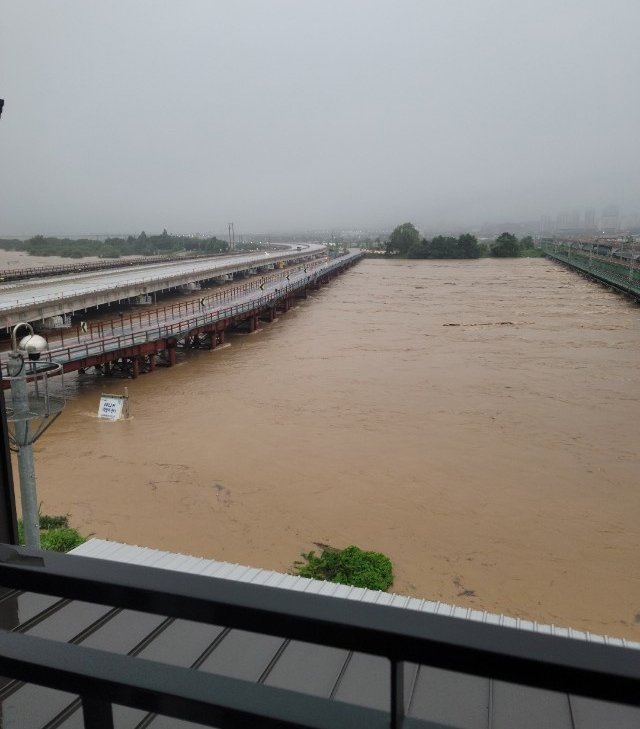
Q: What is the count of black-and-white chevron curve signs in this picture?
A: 5